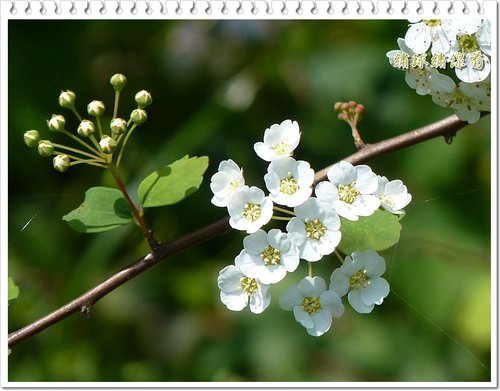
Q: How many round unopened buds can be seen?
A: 12